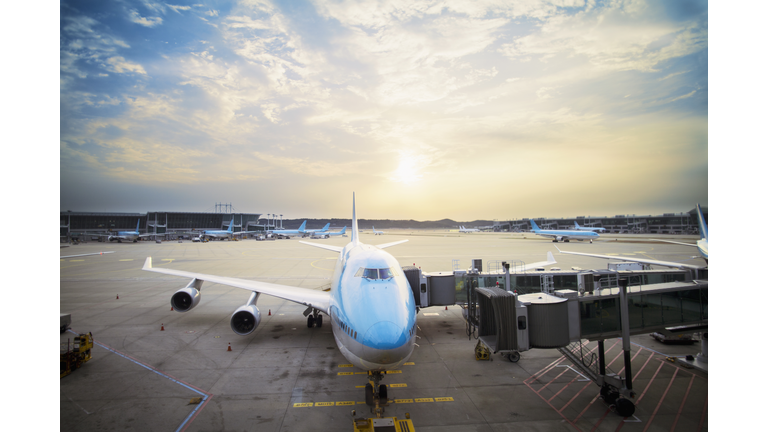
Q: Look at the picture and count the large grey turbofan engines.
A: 2